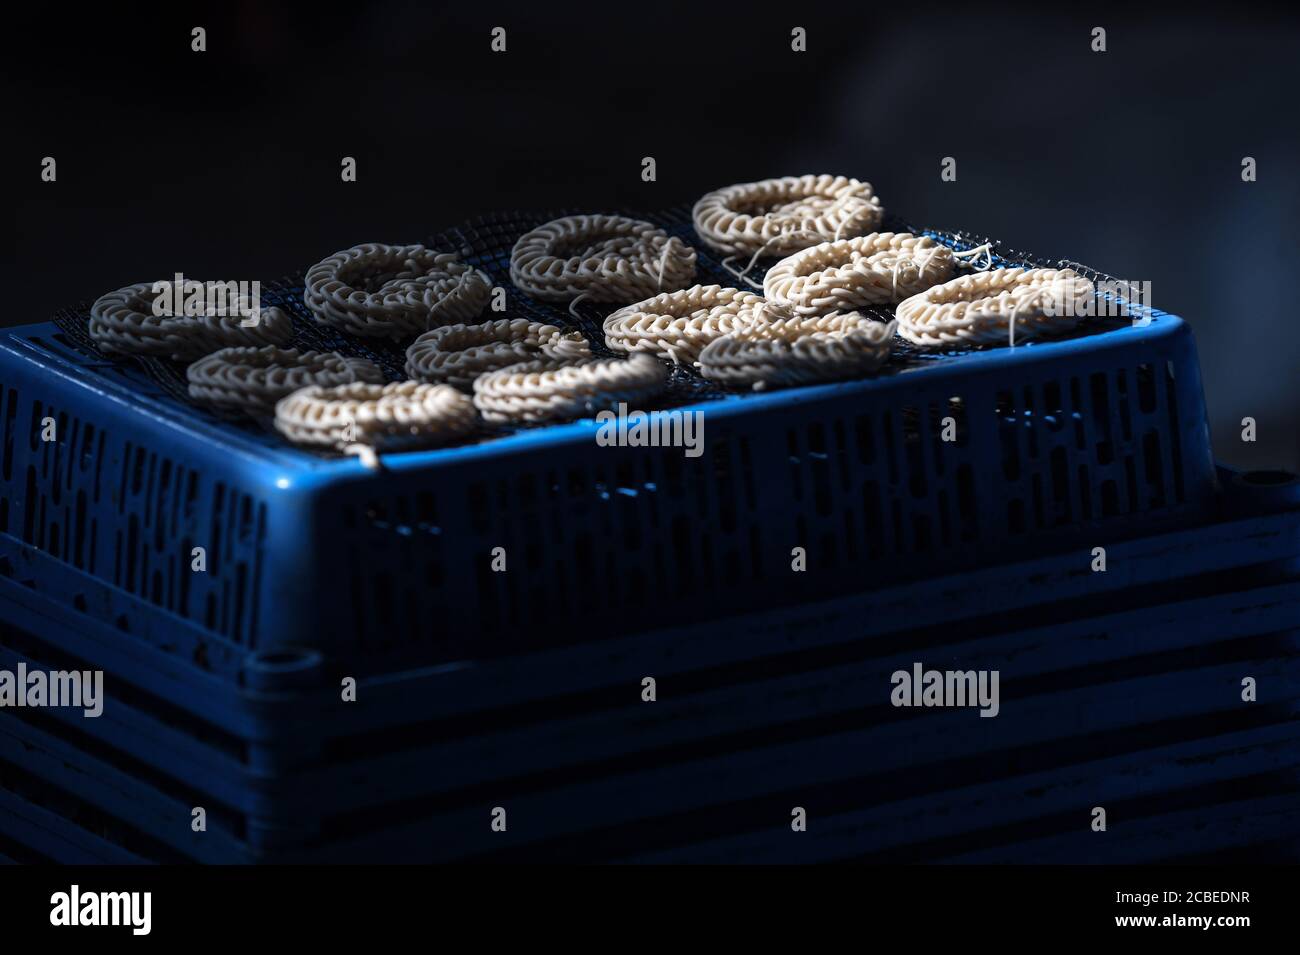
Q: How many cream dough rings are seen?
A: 12